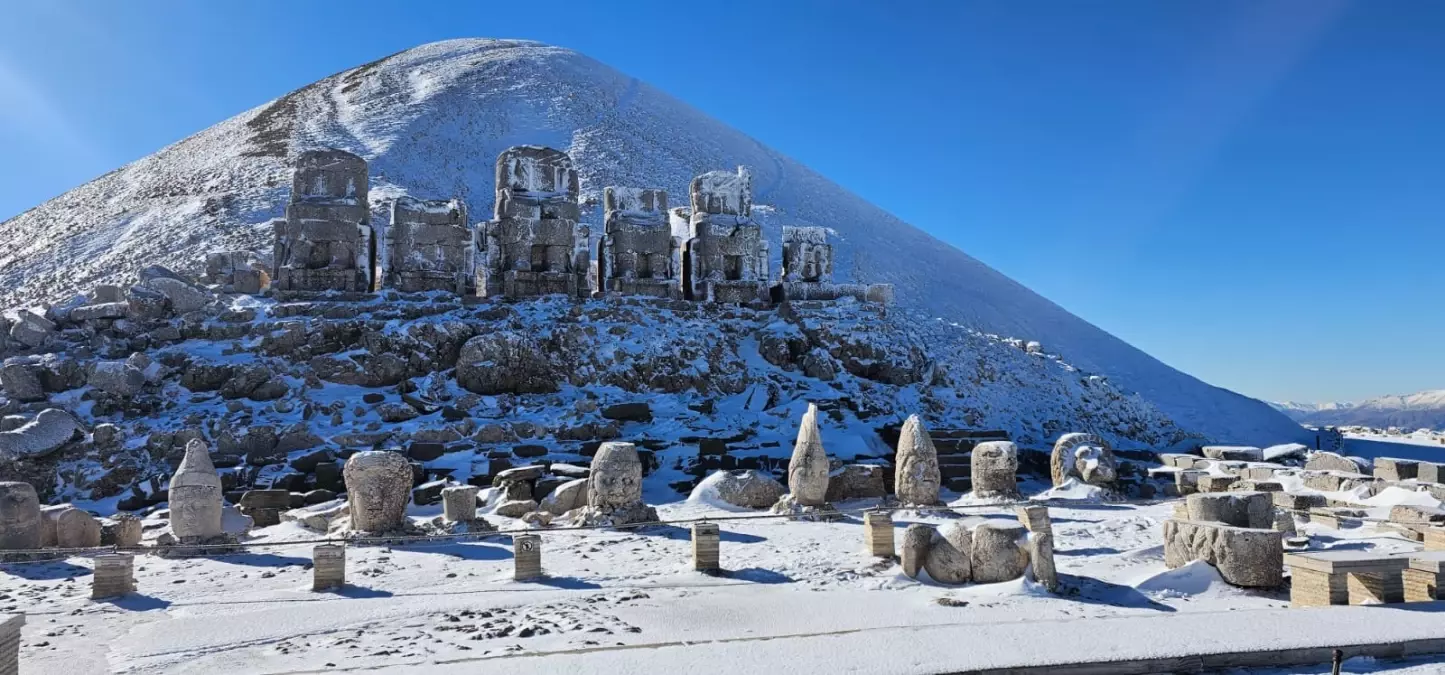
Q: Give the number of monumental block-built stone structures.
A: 6